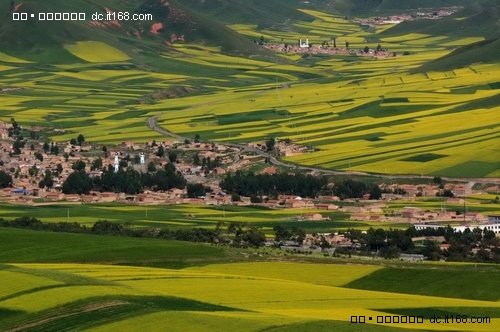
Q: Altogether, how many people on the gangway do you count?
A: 0